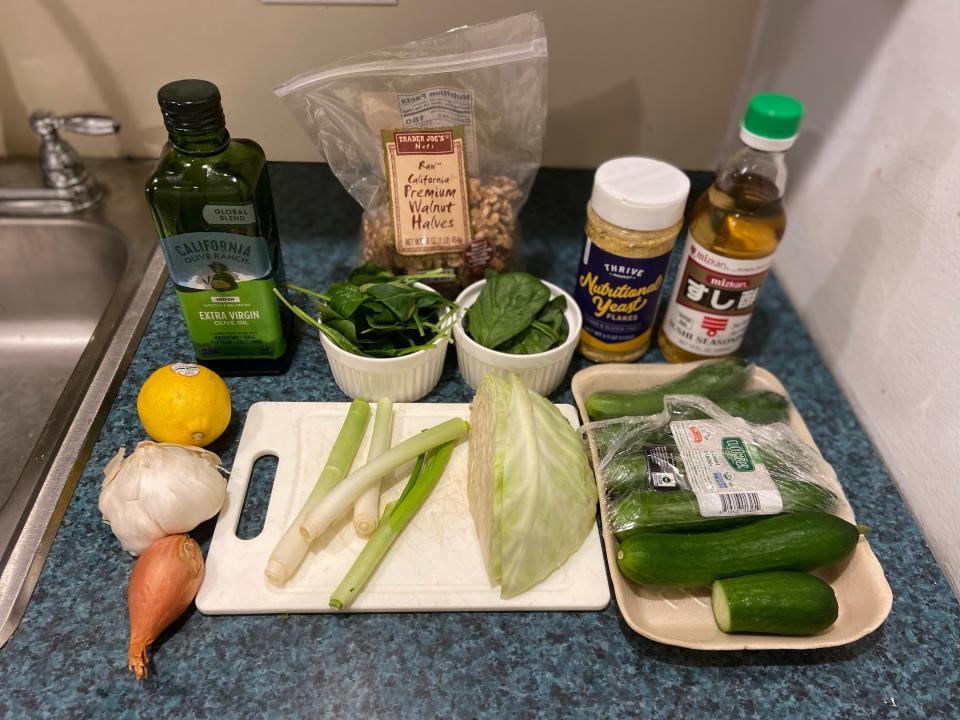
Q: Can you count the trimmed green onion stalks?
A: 4